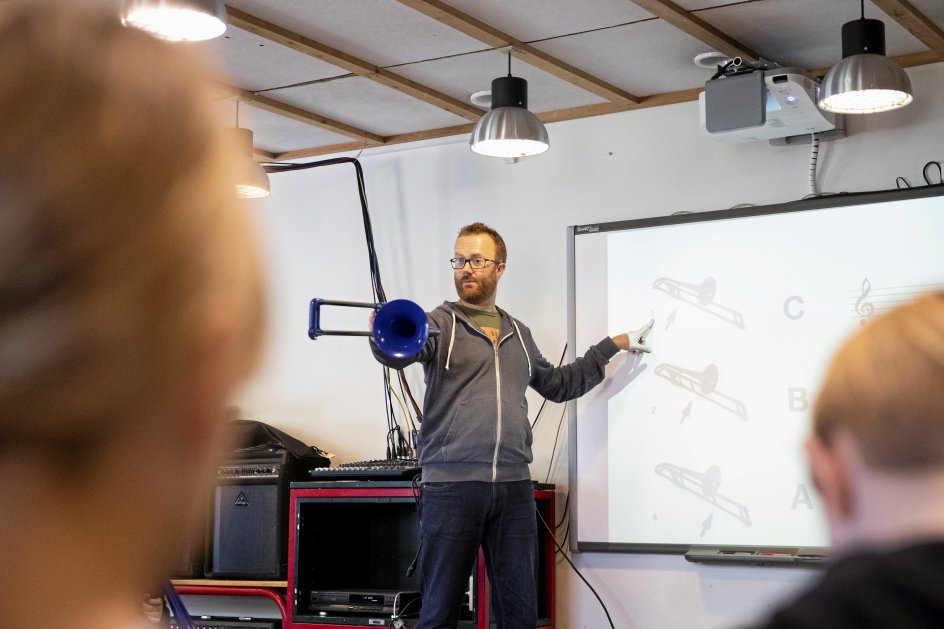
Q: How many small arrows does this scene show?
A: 3